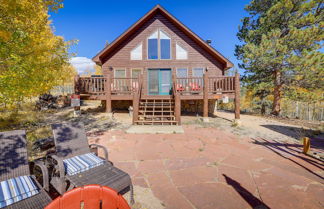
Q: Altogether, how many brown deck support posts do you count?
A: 6